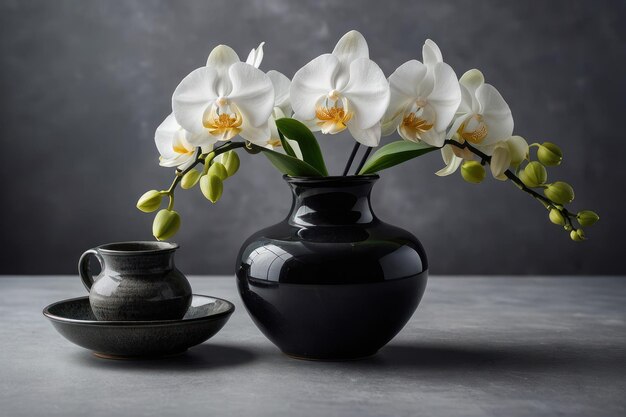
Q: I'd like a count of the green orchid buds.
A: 13